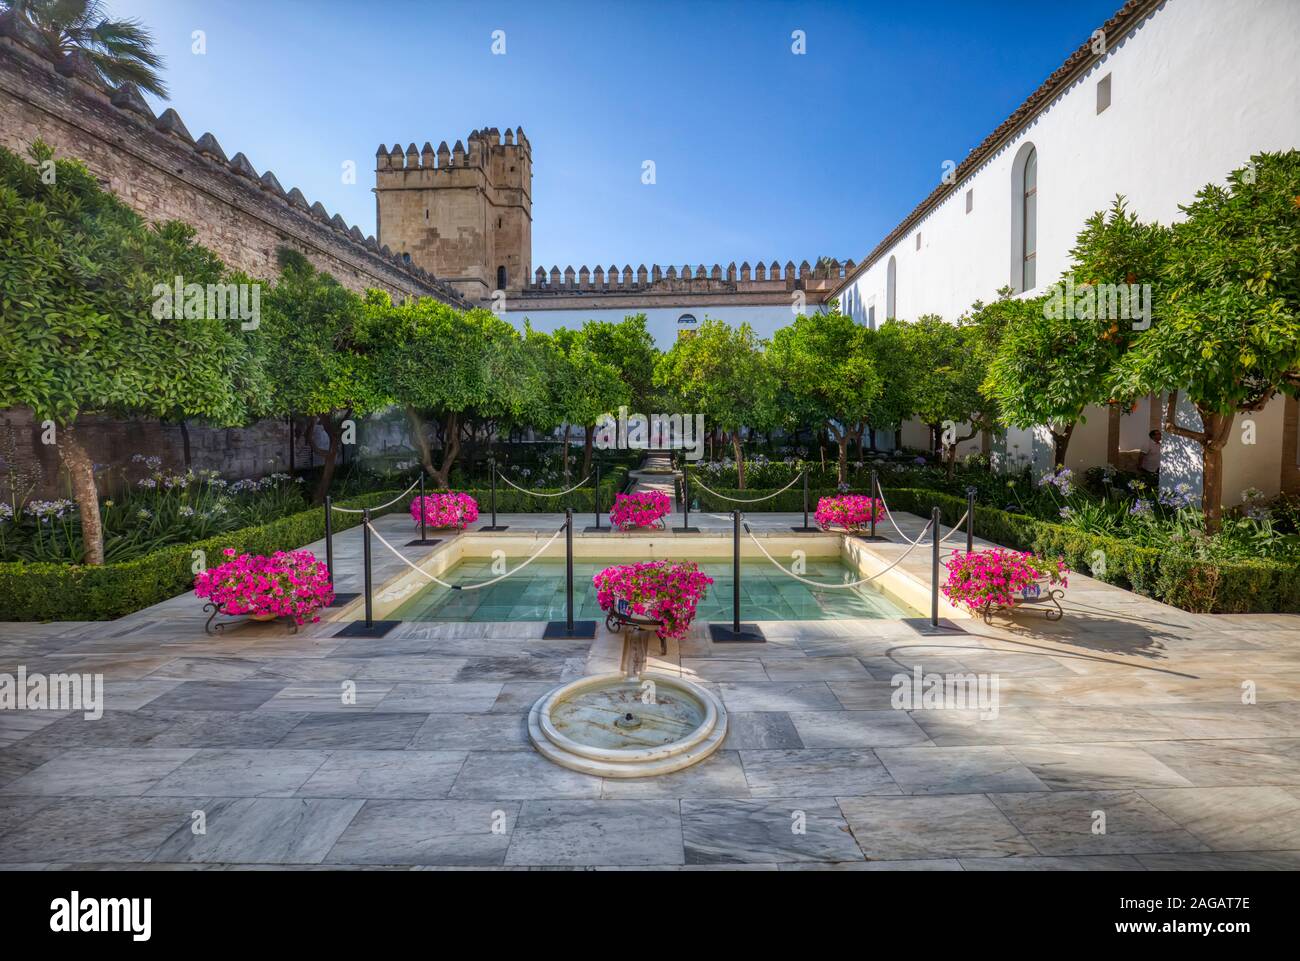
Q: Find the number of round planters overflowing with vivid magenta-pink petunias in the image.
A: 6